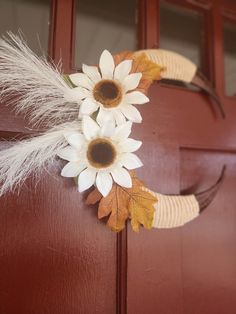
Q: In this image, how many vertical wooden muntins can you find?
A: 3